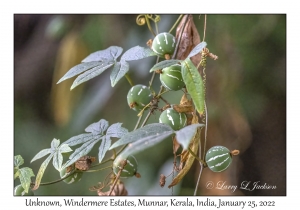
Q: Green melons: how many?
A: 8